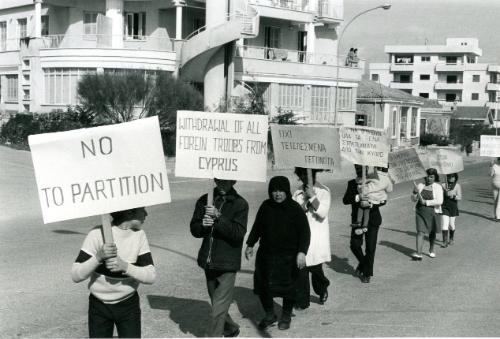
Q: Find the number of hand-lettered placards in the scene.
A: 7